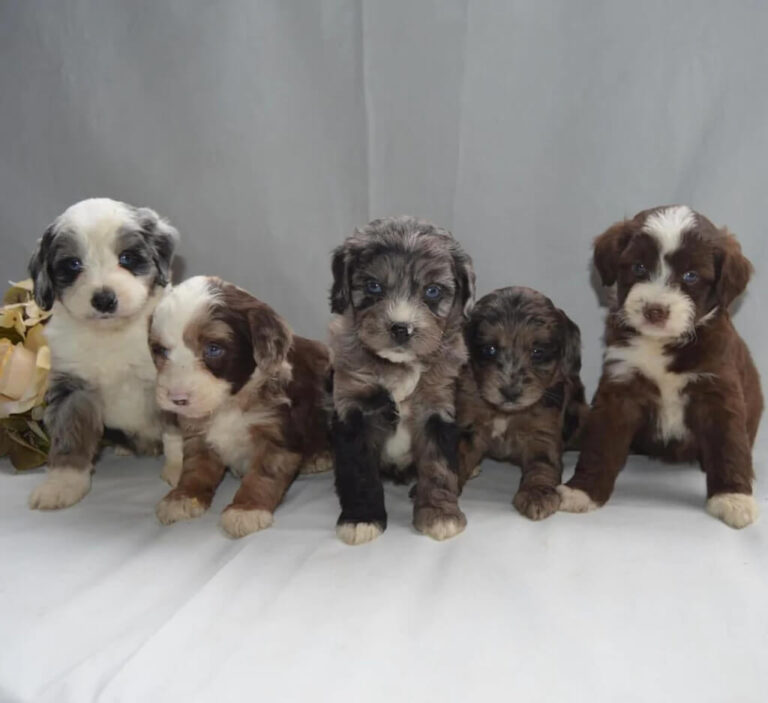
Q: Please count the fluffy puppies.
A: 5